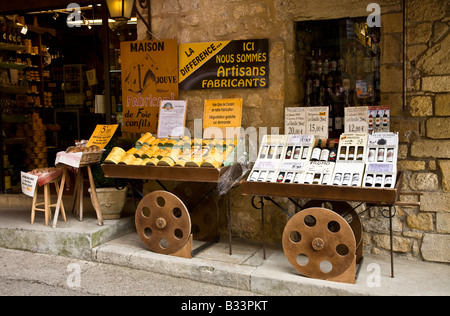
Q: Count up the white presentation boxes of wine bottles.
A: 9